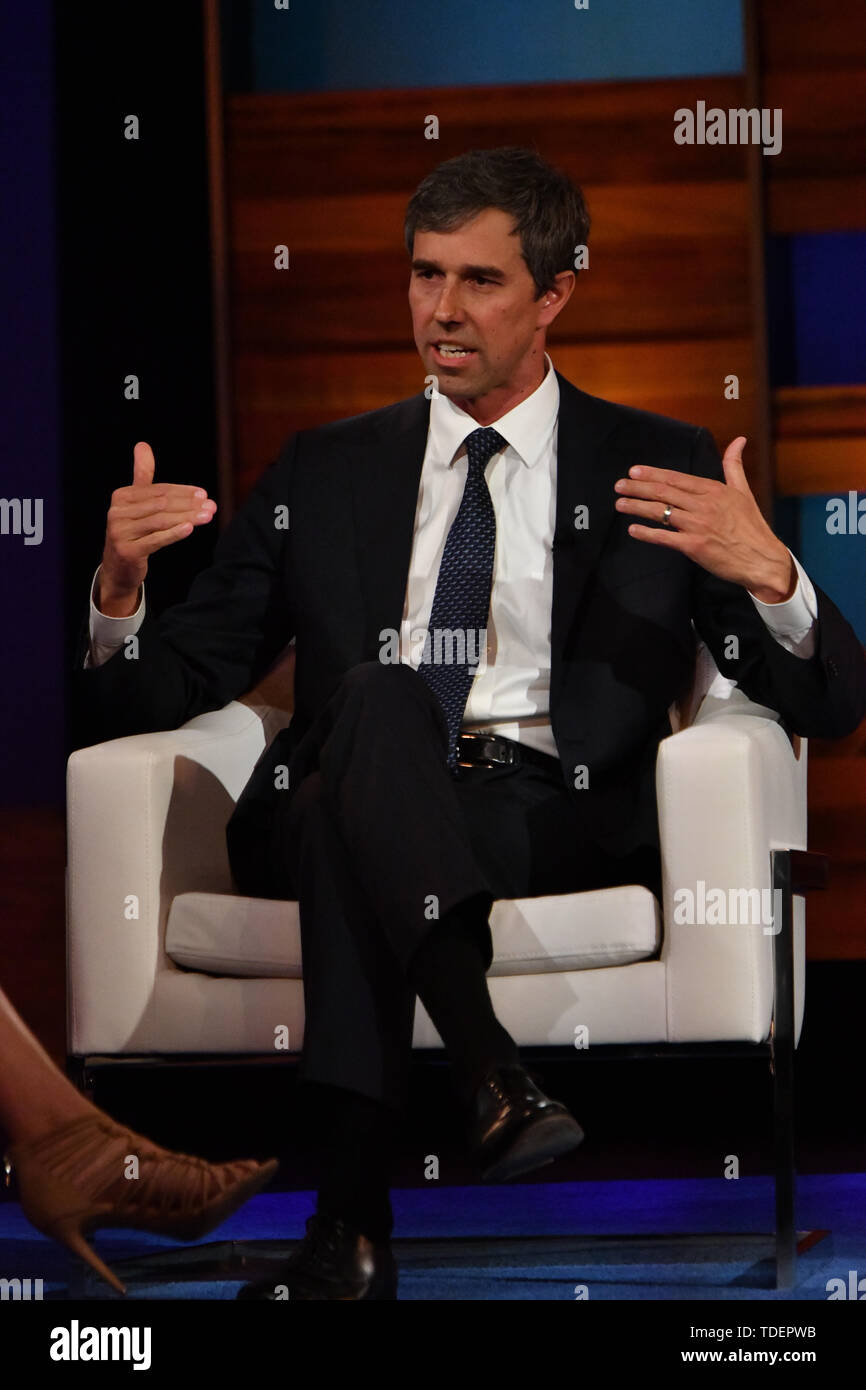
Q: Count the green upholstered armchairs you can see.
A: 0